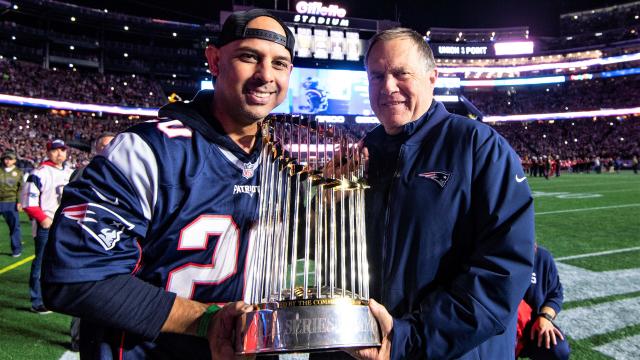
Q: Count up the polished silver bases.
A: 1